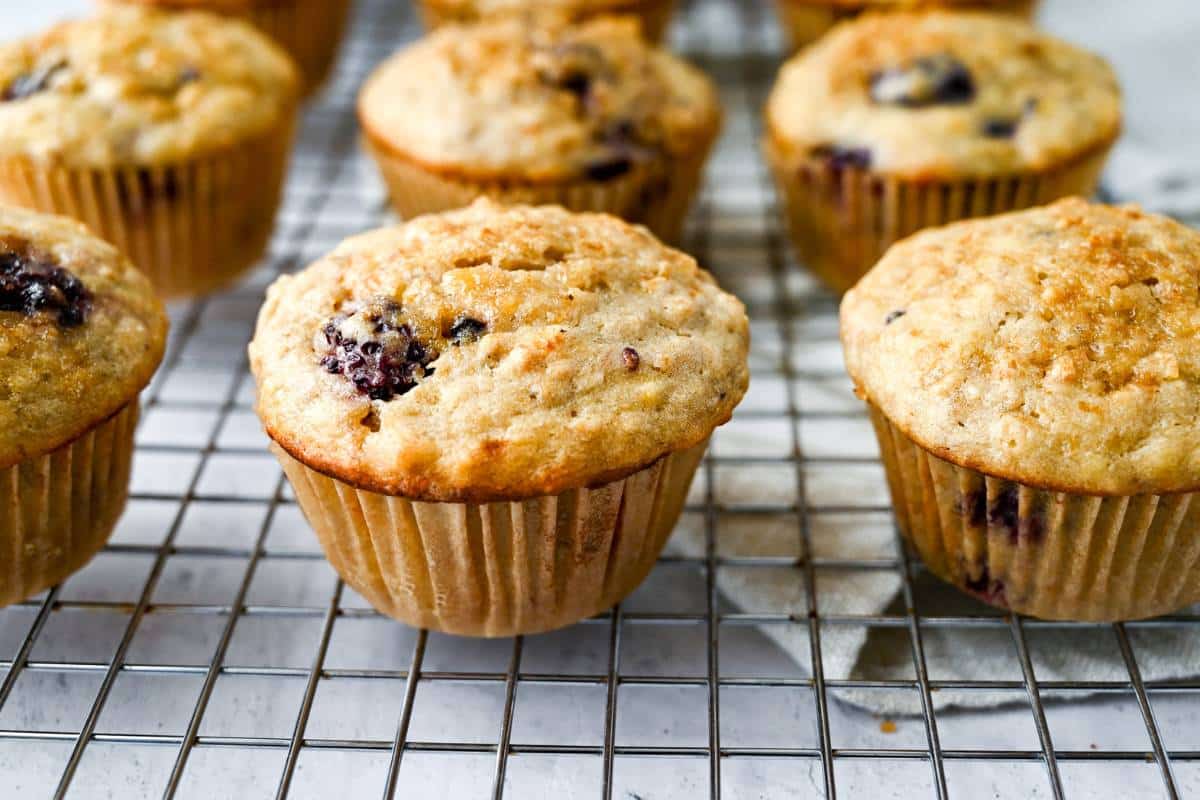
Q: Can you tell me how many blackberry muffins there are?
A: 9